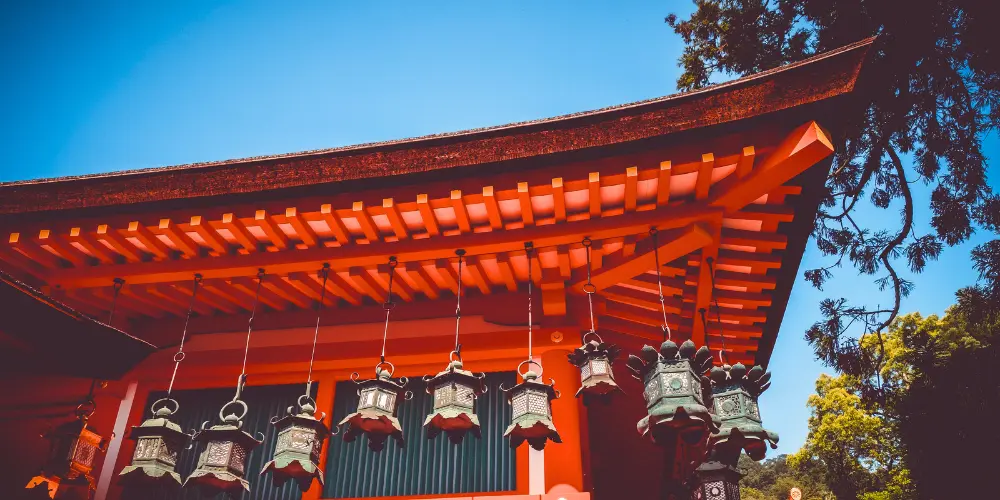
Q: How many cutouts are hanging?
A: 11